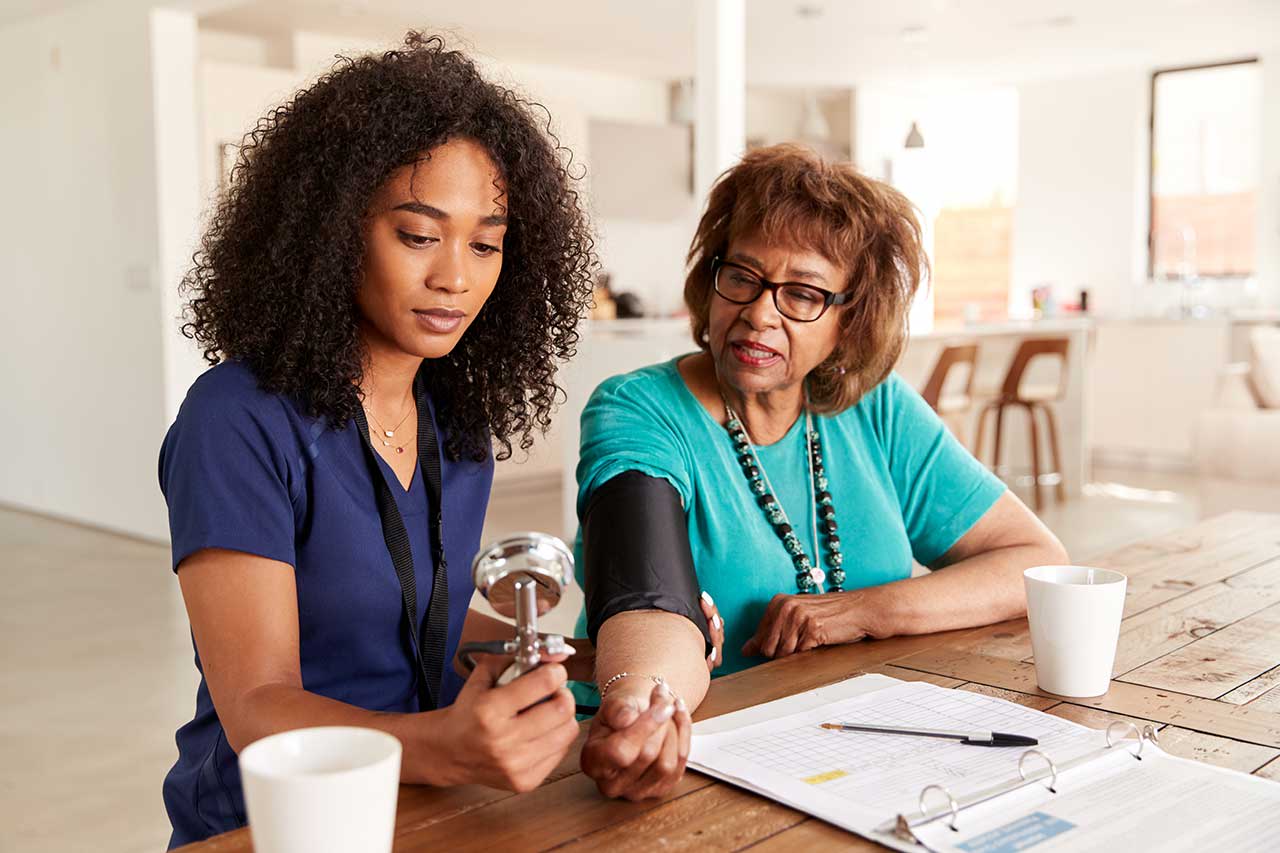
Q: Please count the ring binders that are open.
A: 1